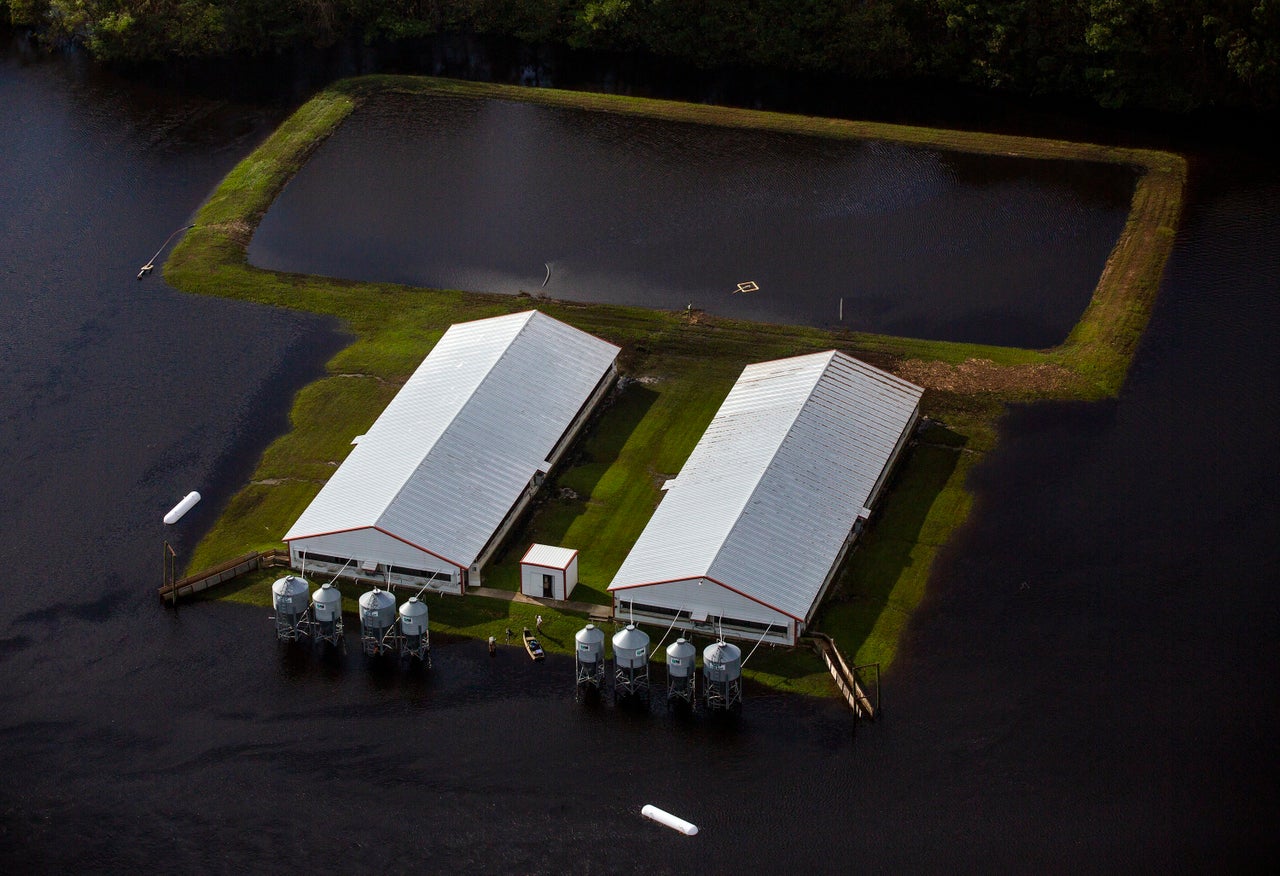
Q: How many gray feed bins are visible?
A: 8